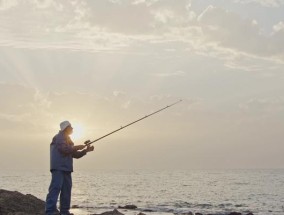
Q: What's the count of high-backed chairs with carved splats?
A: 0